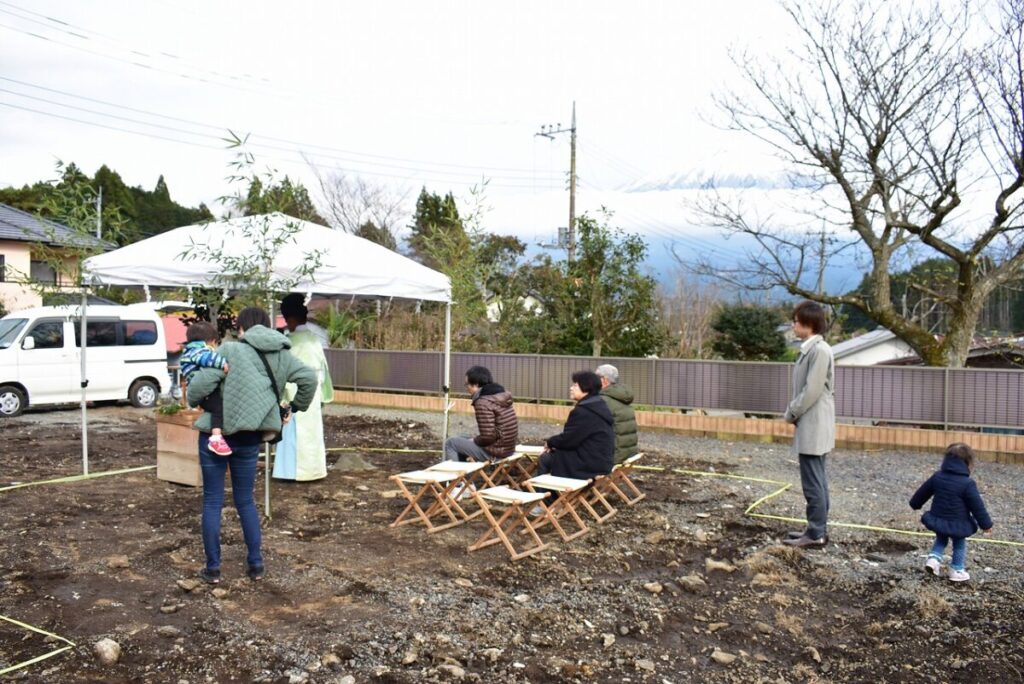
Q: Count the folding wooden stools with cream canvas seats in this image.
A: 8